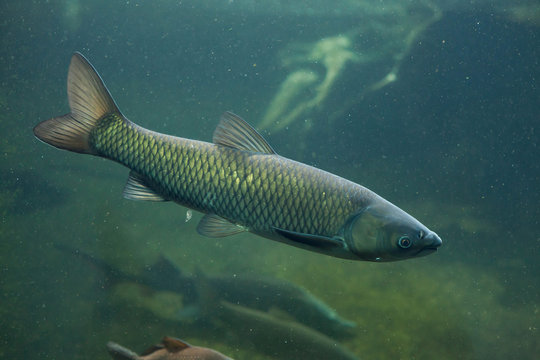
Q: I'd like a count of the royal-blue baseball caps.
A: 0